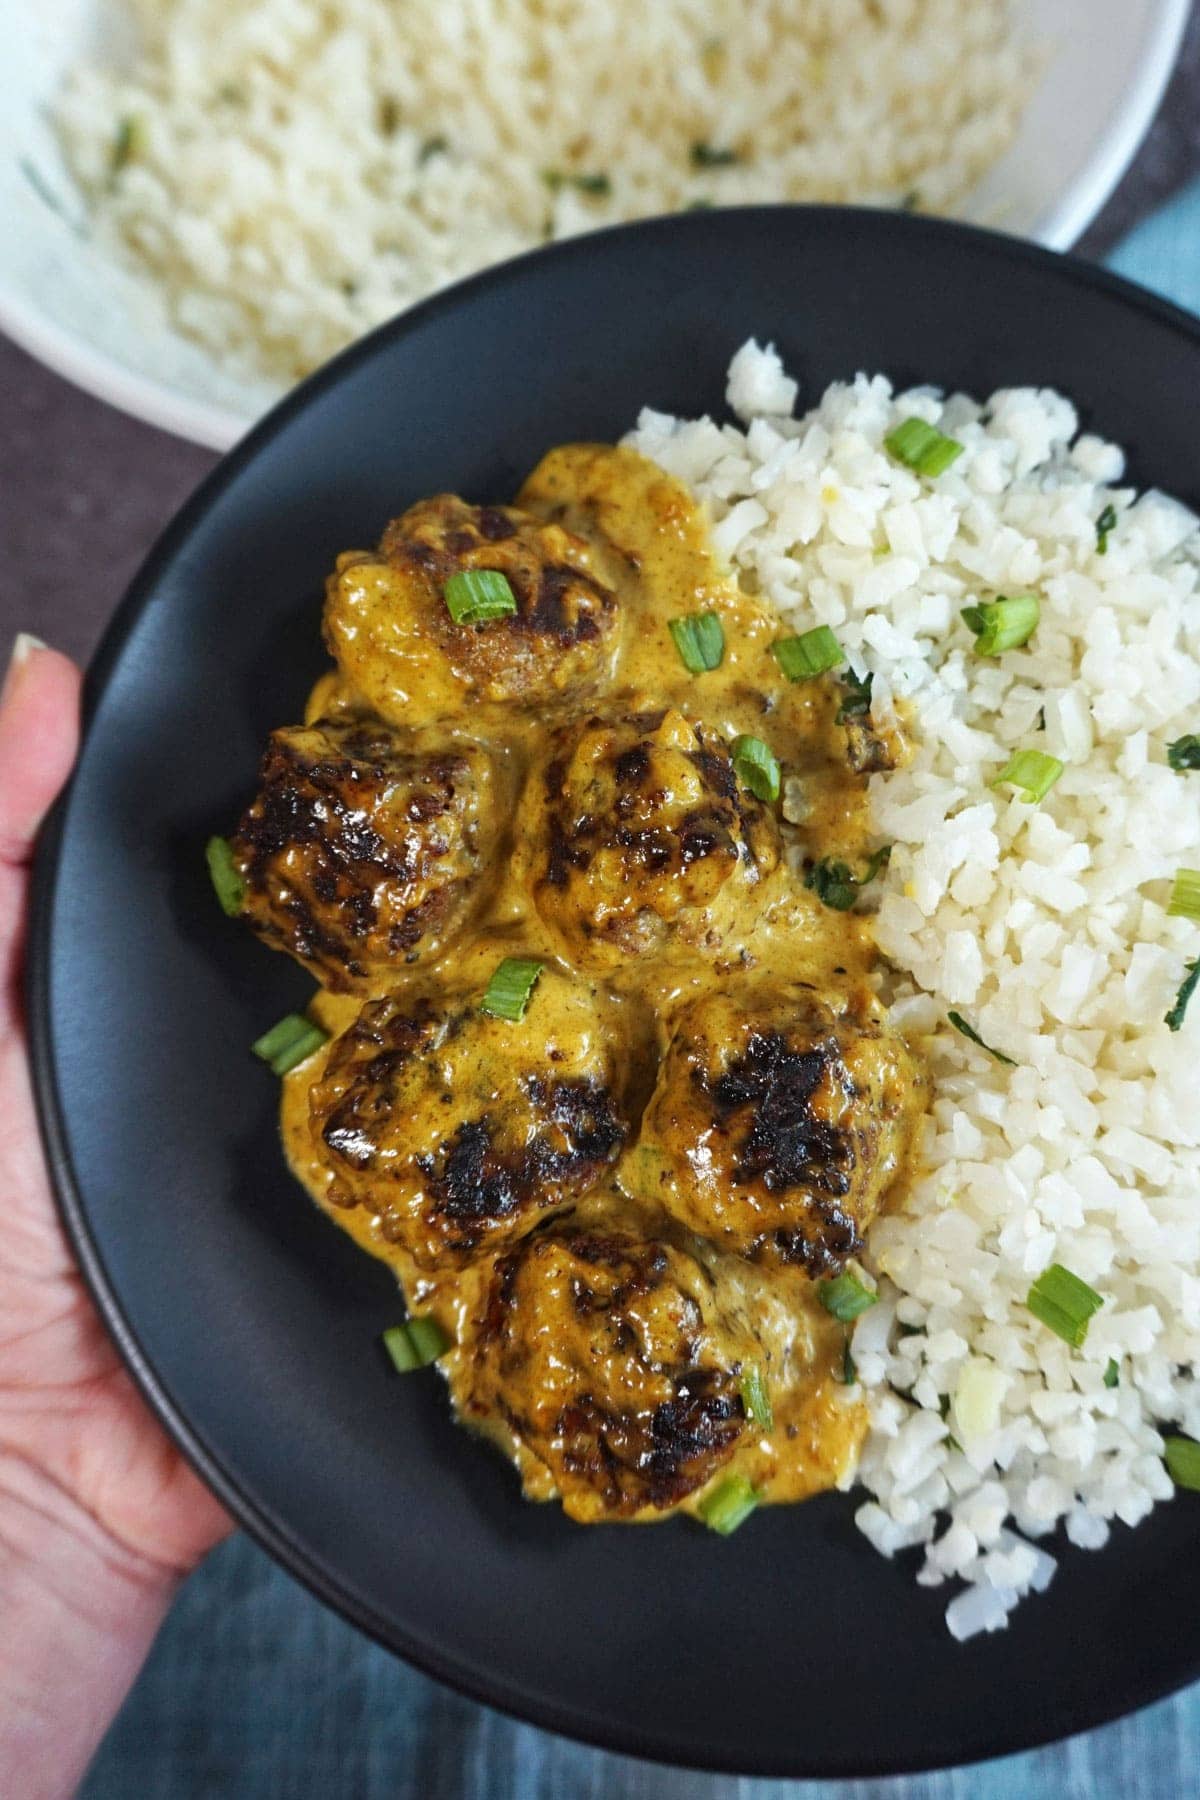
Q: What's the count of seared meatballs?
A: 6